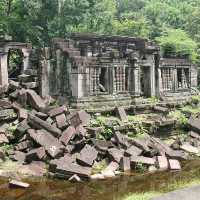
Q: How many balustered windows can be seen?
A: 4